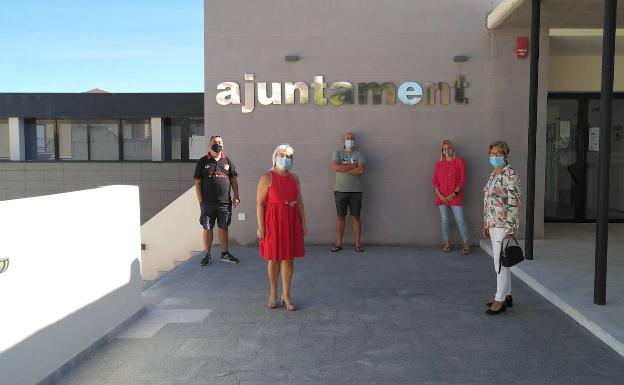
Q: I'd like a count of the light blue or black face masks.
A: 4